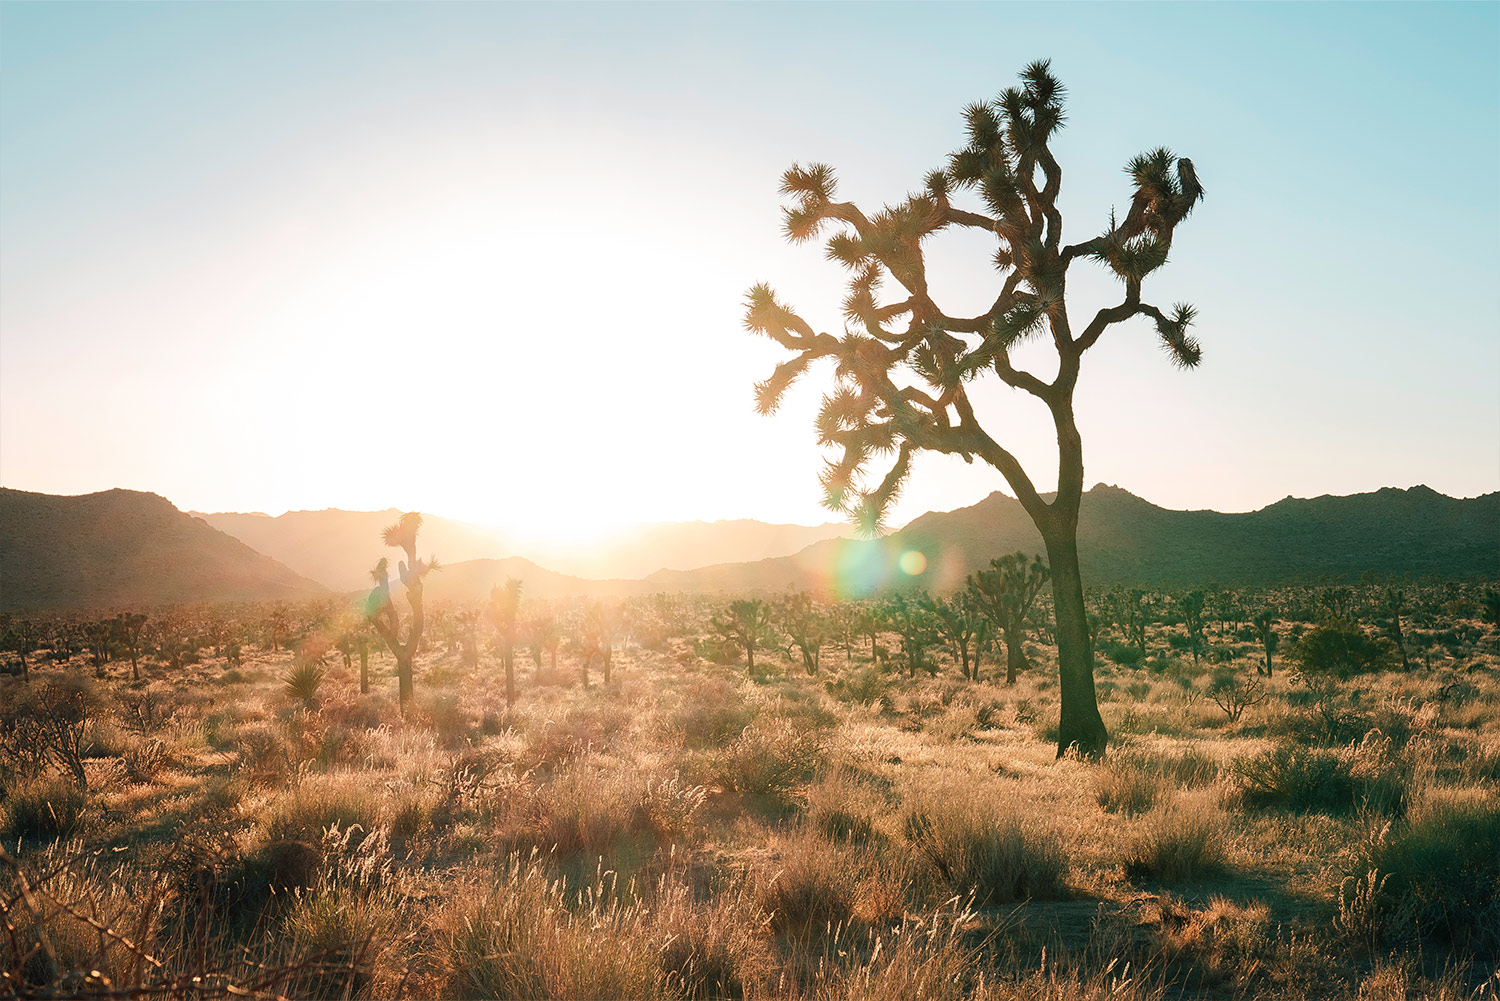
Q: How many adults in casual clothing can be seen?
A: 0